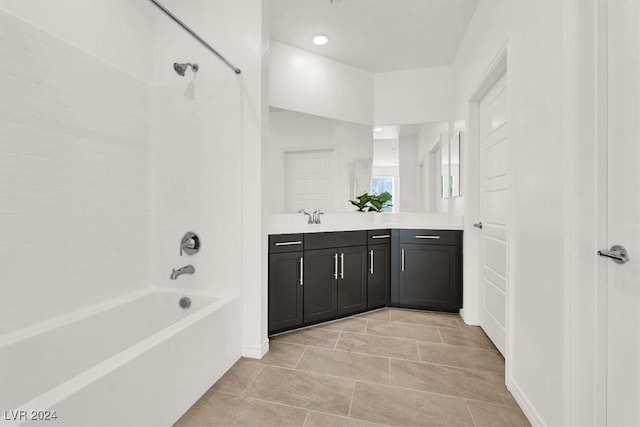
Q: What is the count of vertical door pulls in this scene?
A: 5